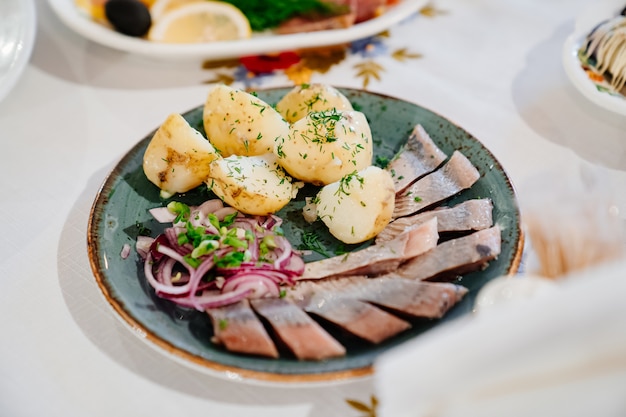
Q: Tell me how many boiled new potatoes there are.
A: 6